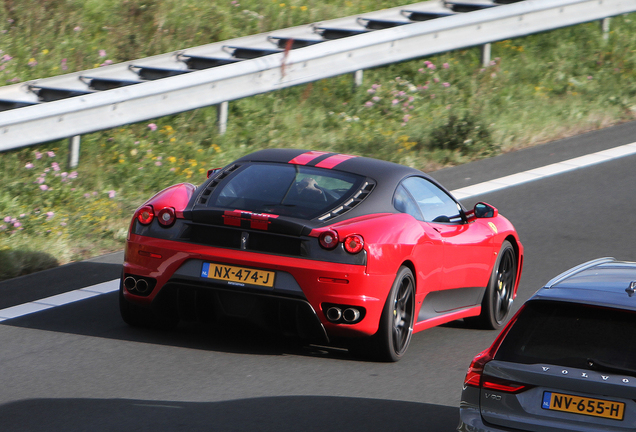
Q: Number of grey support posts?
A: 5